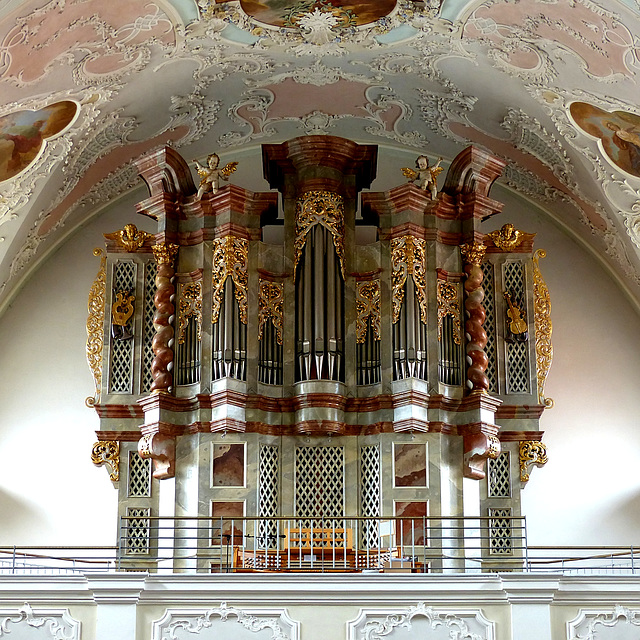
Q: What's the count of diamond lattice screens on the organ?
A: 11